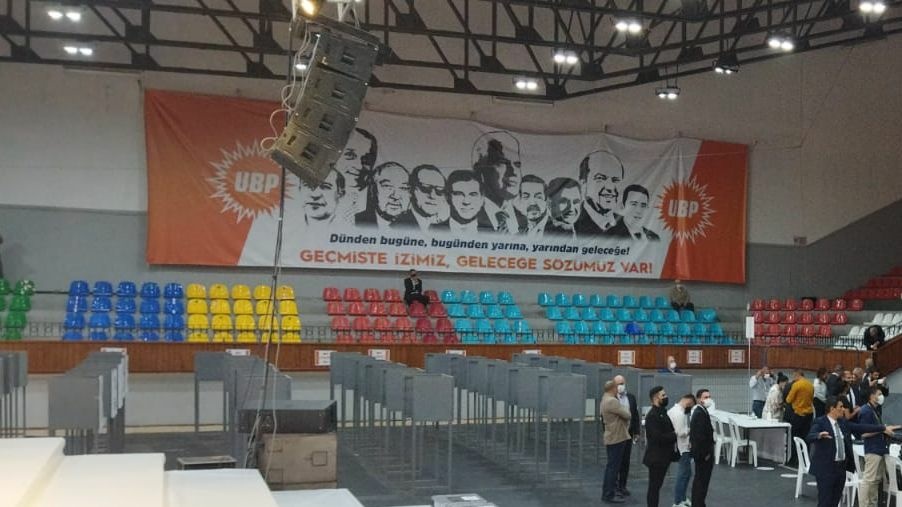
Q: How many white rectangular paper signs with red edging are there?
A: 9